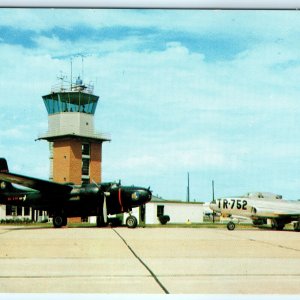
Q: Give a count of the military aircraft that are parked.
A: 2